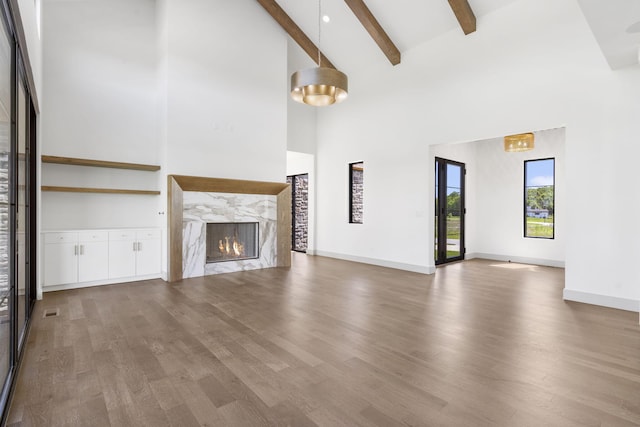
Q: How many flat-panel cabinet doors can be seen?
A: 4